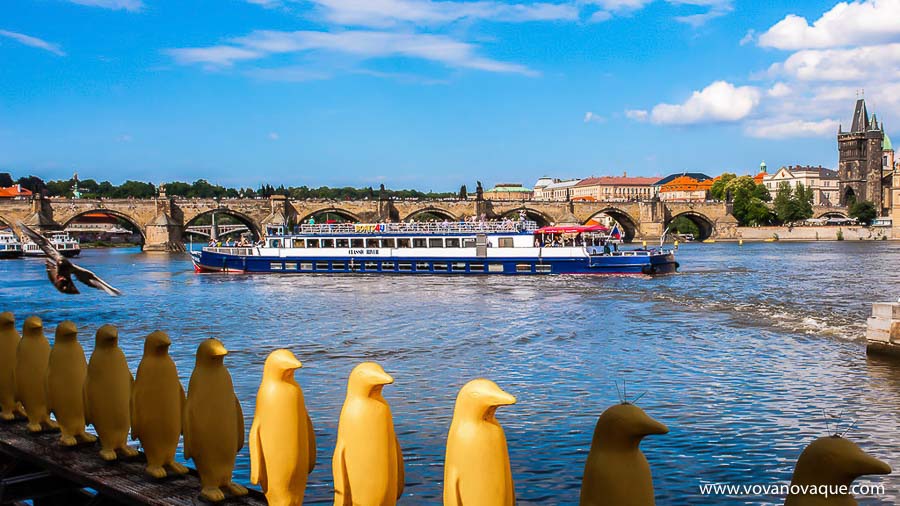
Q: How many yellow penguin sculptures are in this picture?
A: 11